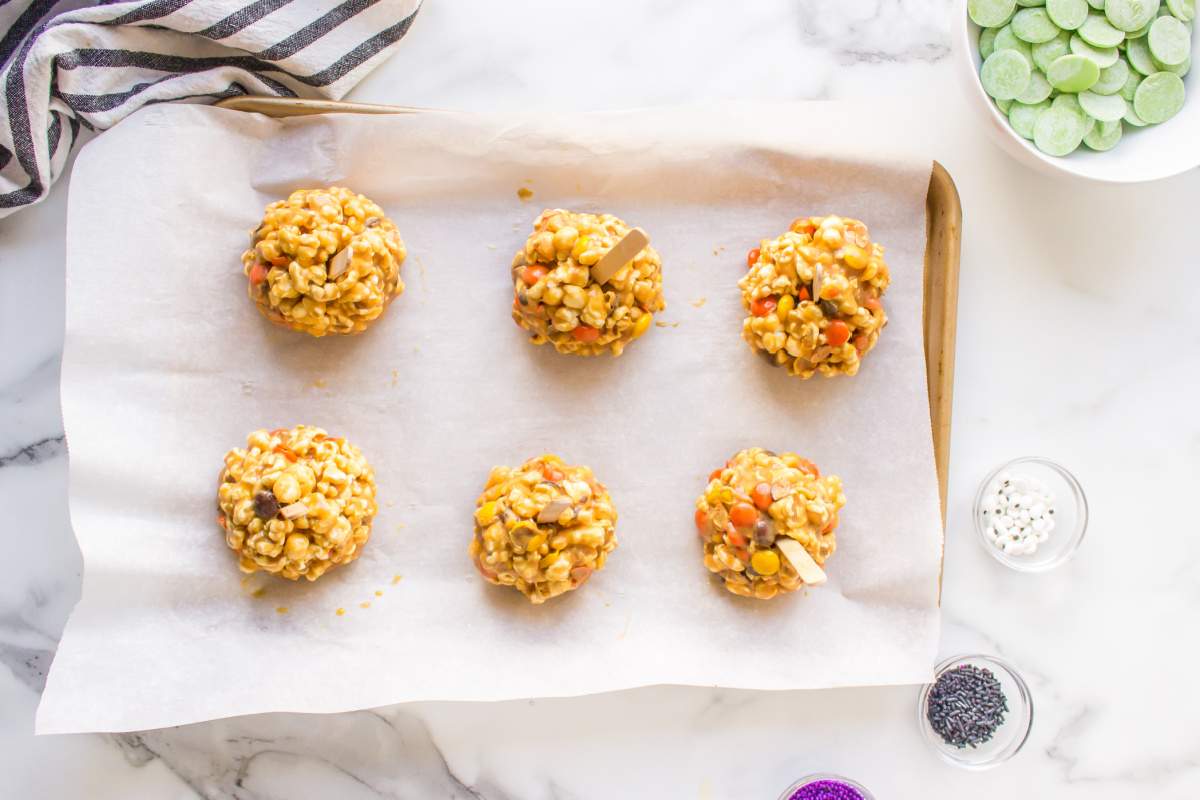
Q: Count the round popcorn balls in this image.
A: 6